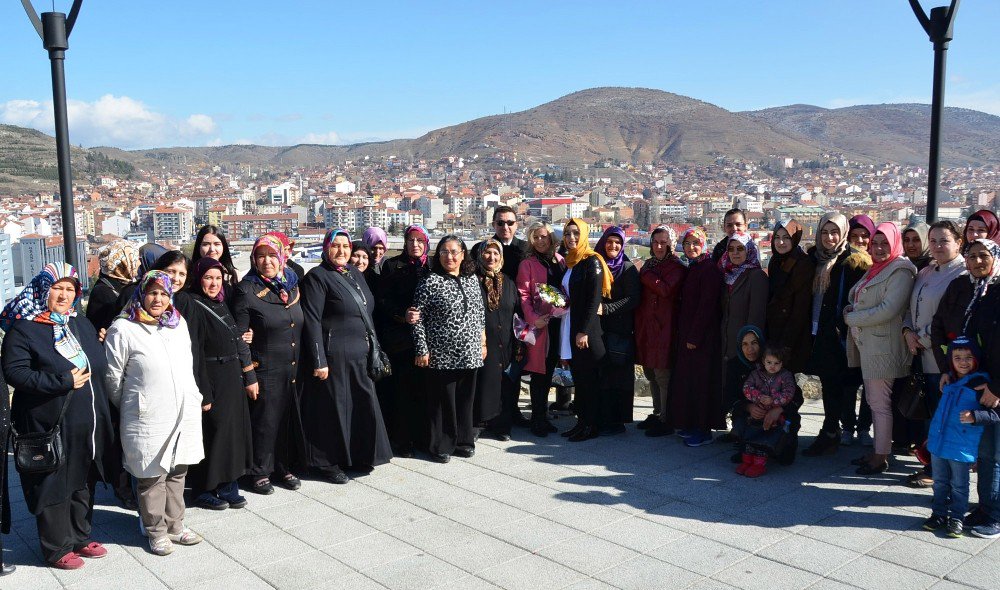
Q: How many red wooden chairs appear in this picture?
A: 0